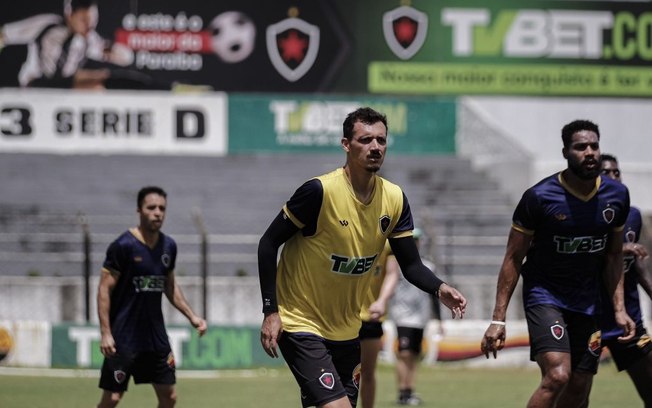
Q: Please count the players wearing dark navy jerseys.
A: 3